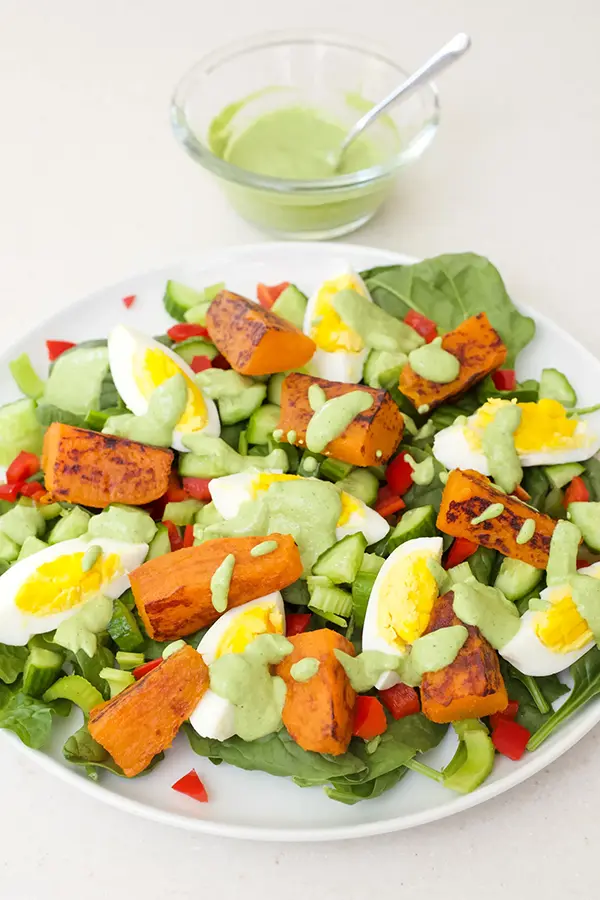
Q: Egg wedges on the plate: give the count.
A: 8